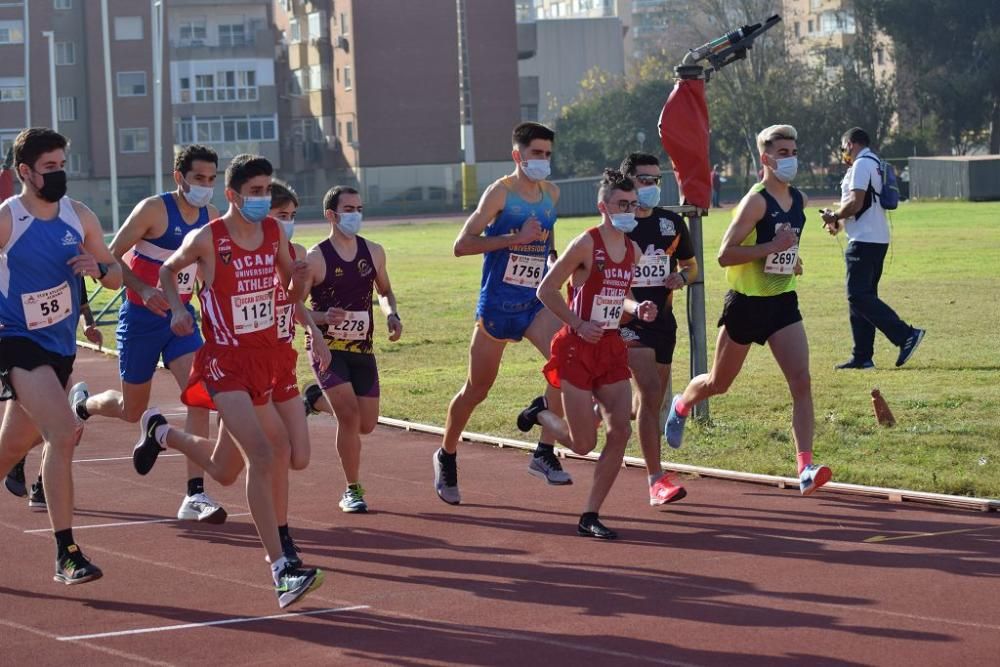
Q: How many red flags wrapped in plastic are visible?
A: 1